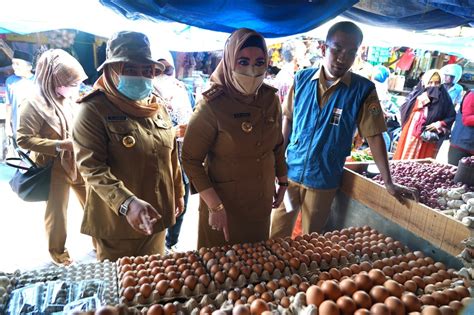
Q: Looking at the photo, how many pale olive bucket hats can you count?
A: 1